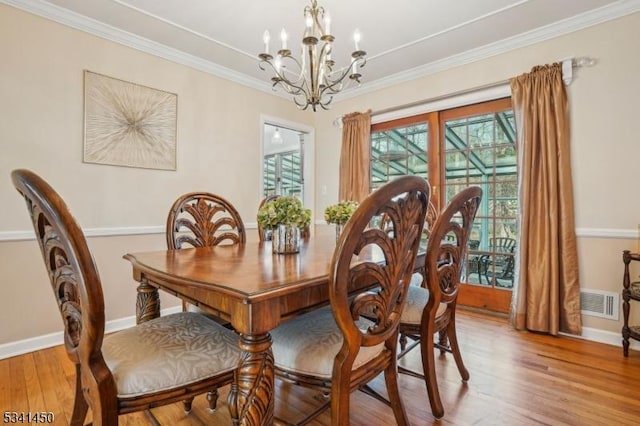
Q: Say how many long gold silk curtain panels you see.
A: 2